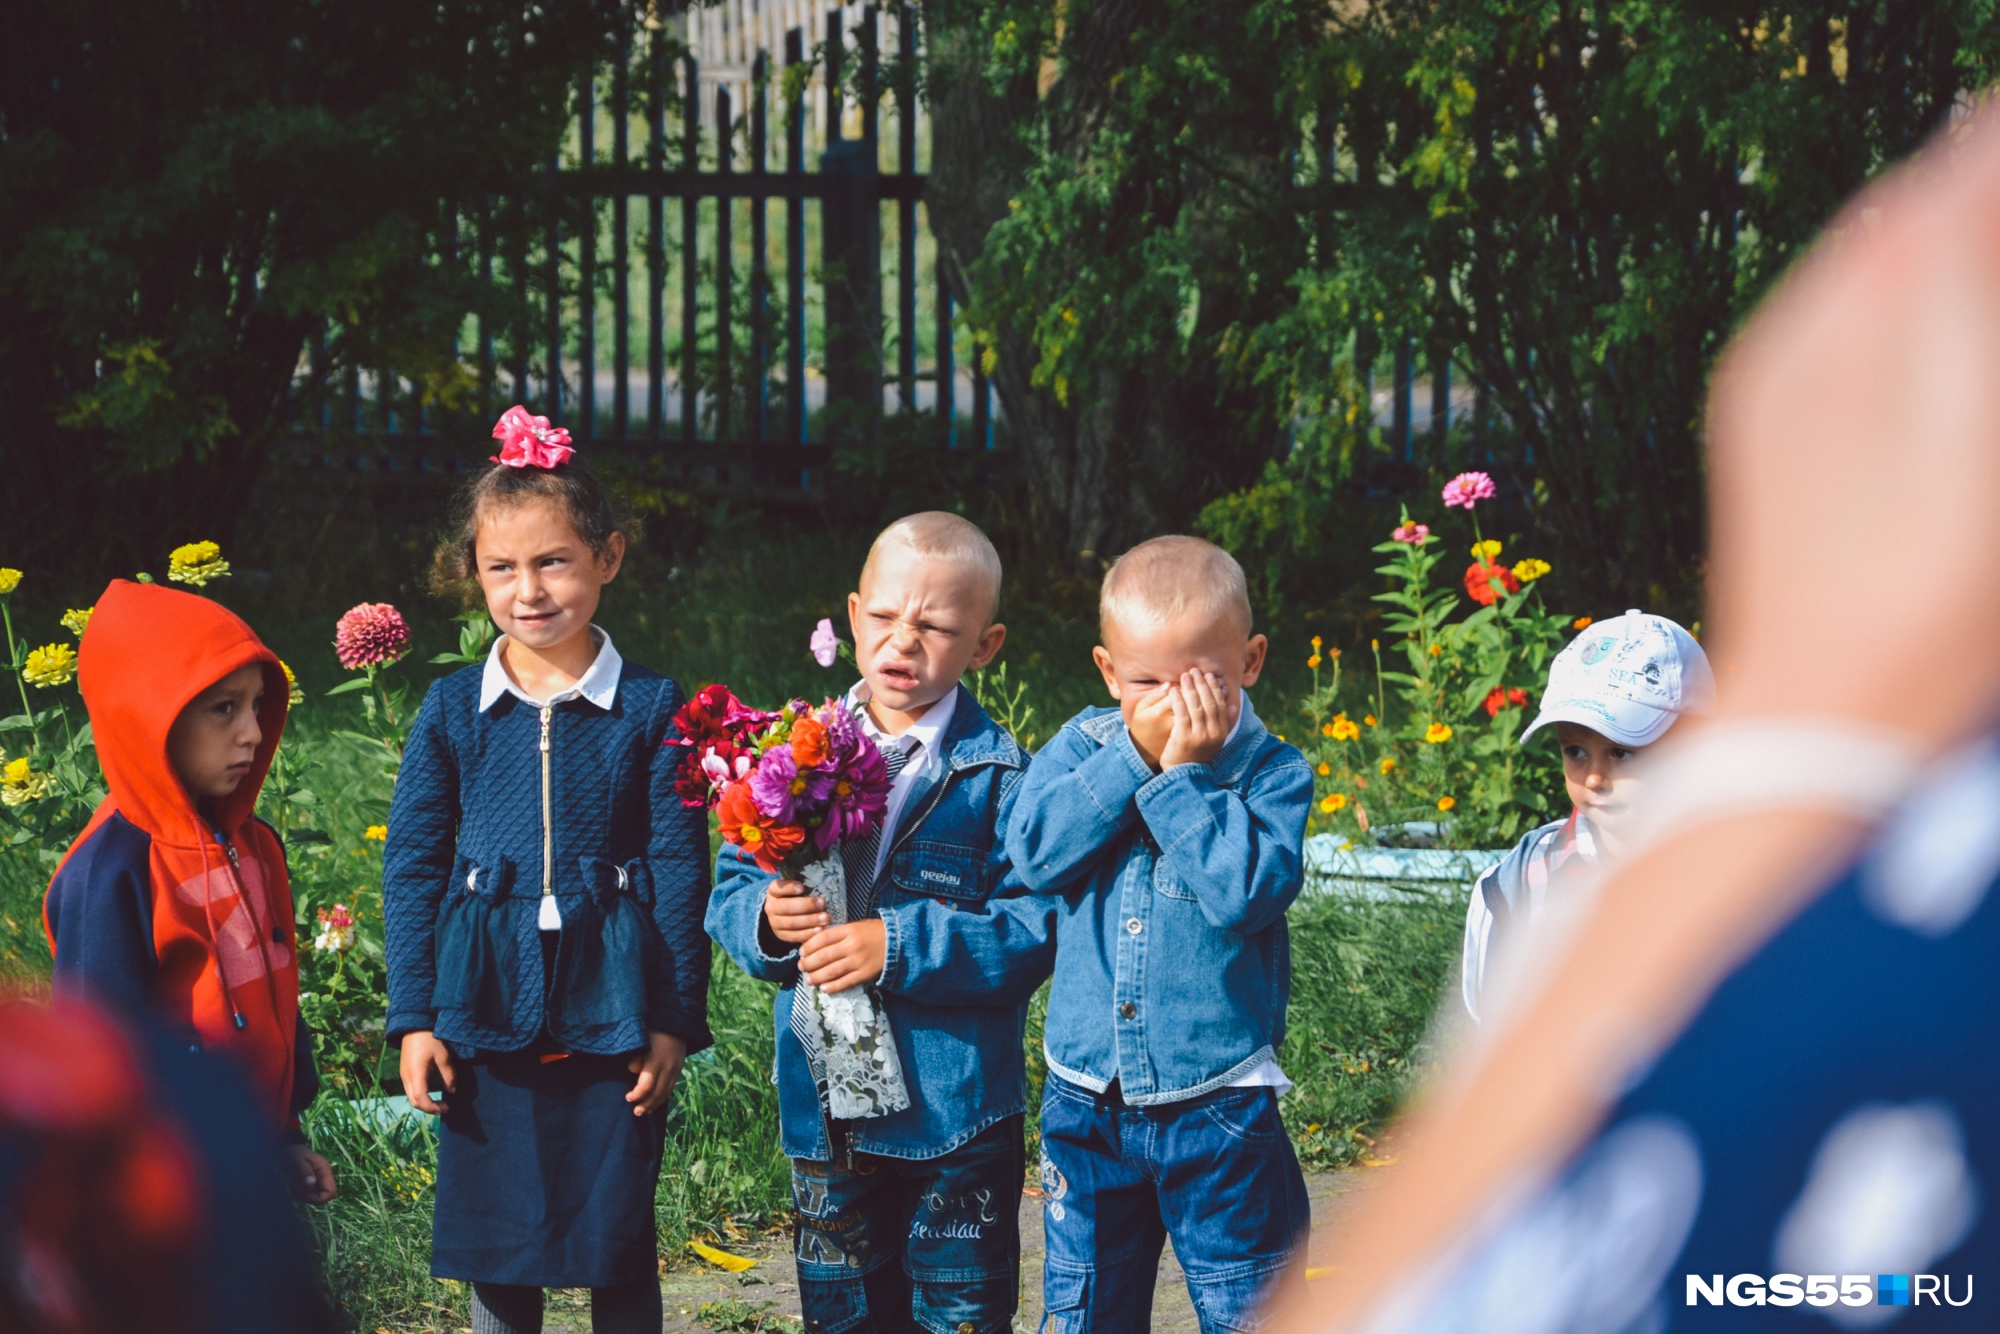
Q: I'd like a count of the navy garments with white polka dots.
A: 1